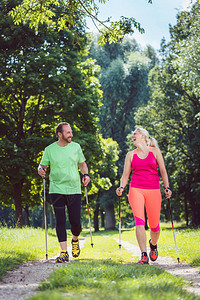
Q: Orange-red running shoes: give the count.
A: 2